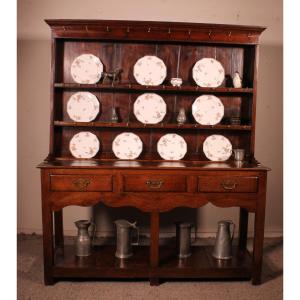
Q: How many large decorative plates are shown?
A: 10